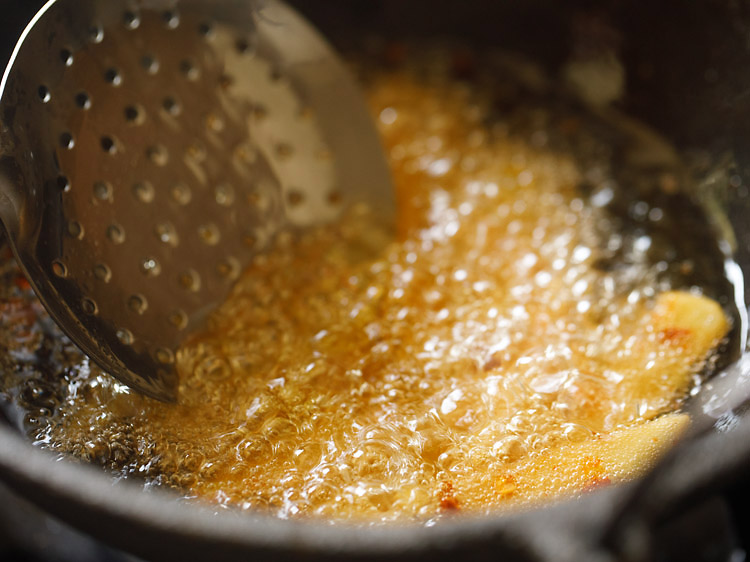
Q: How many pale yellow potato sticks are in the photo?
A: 2